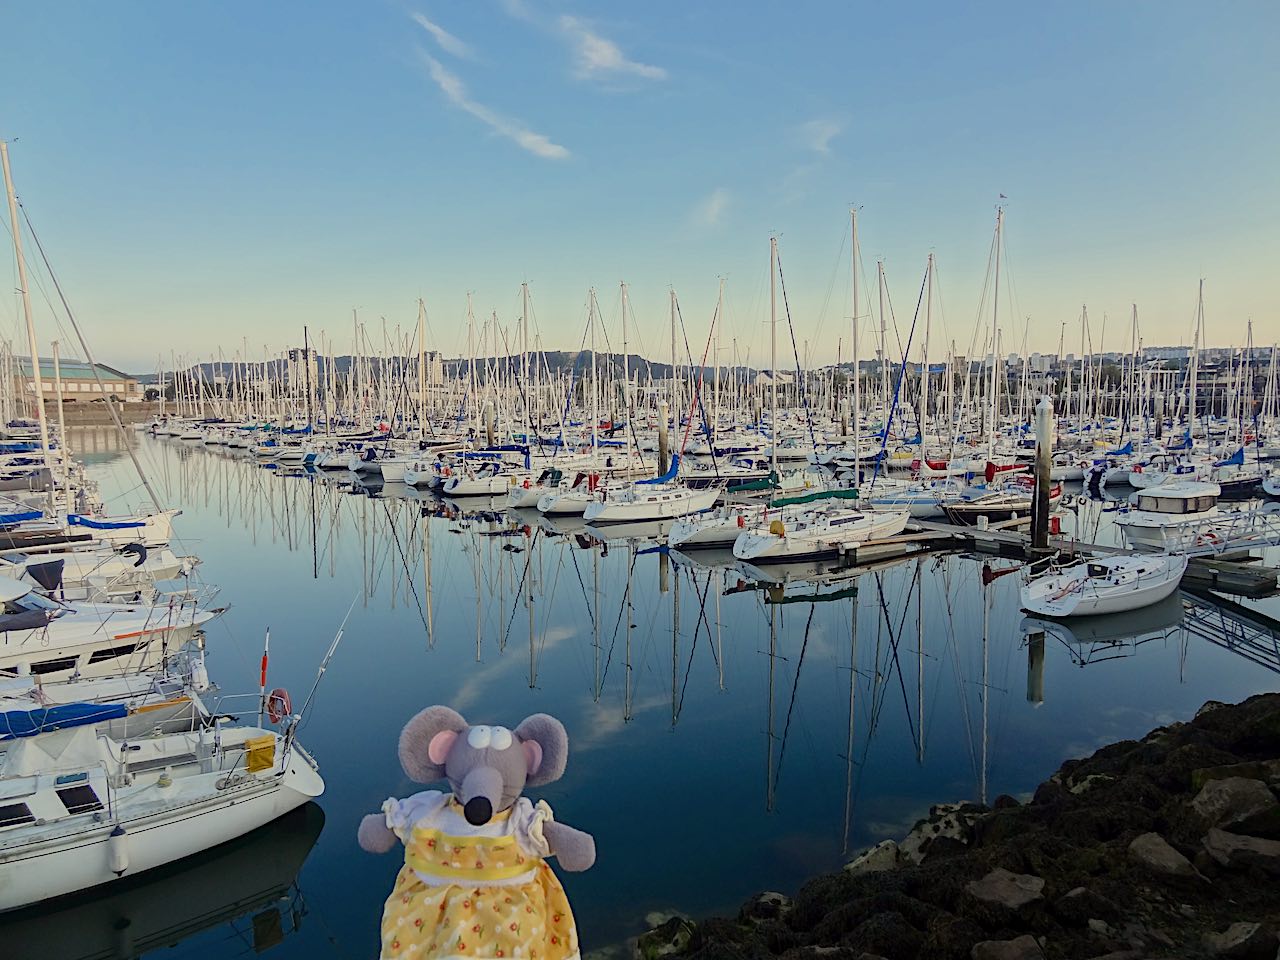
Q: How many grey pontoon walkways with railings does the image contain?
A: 1